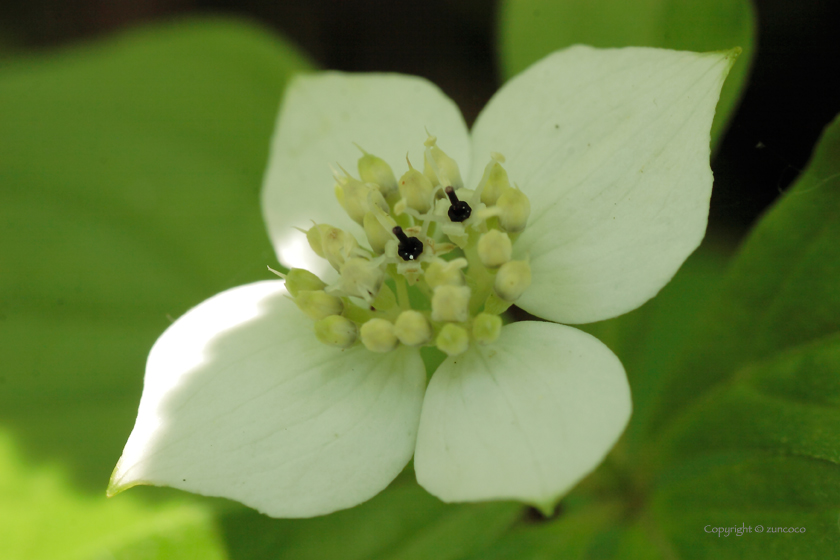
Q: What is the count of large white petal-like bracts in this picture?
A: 4